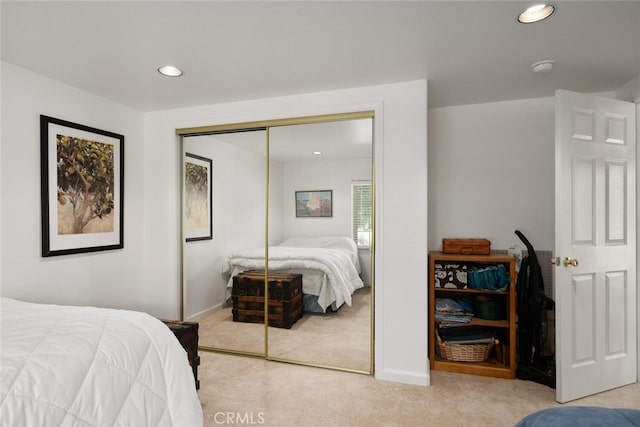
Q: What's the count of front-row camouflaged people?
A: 0